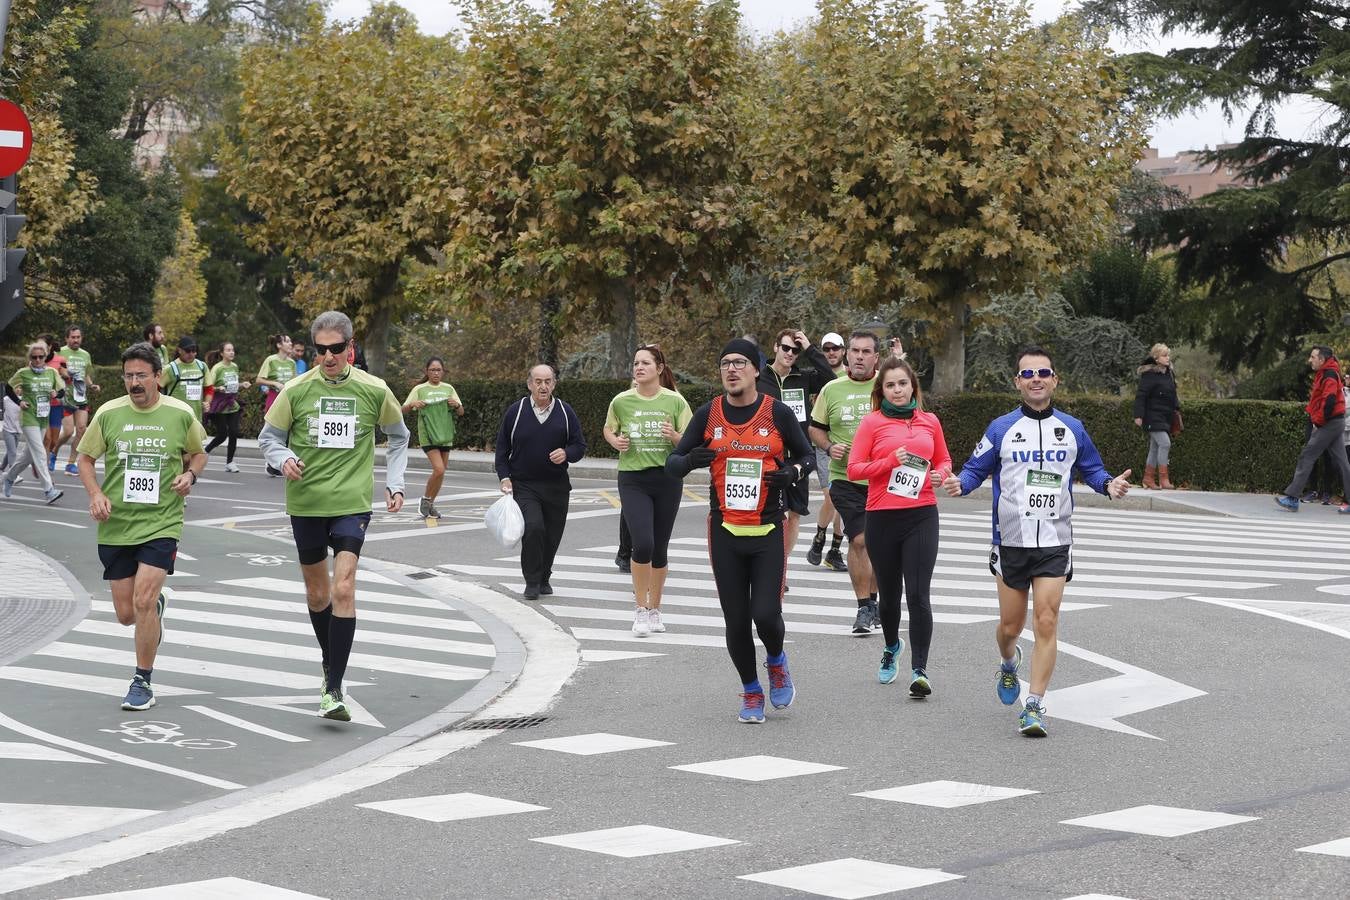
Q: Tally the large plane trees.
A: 3